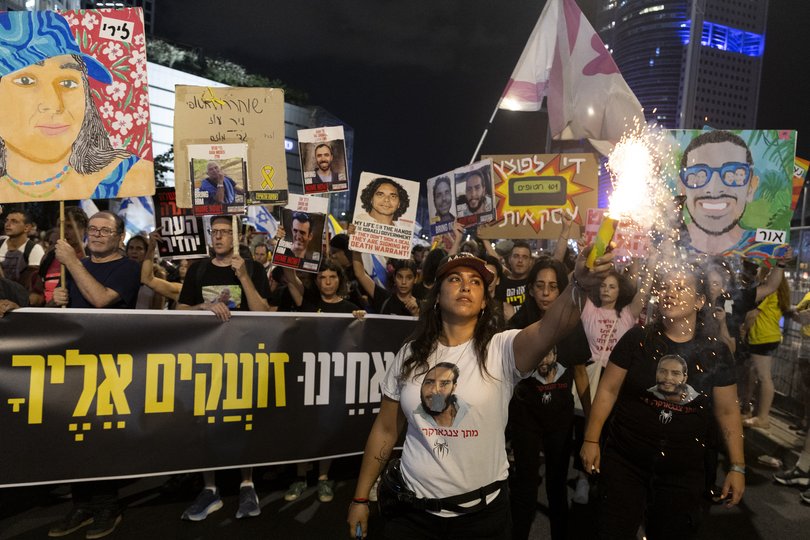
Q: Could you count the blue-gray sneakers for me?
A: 2